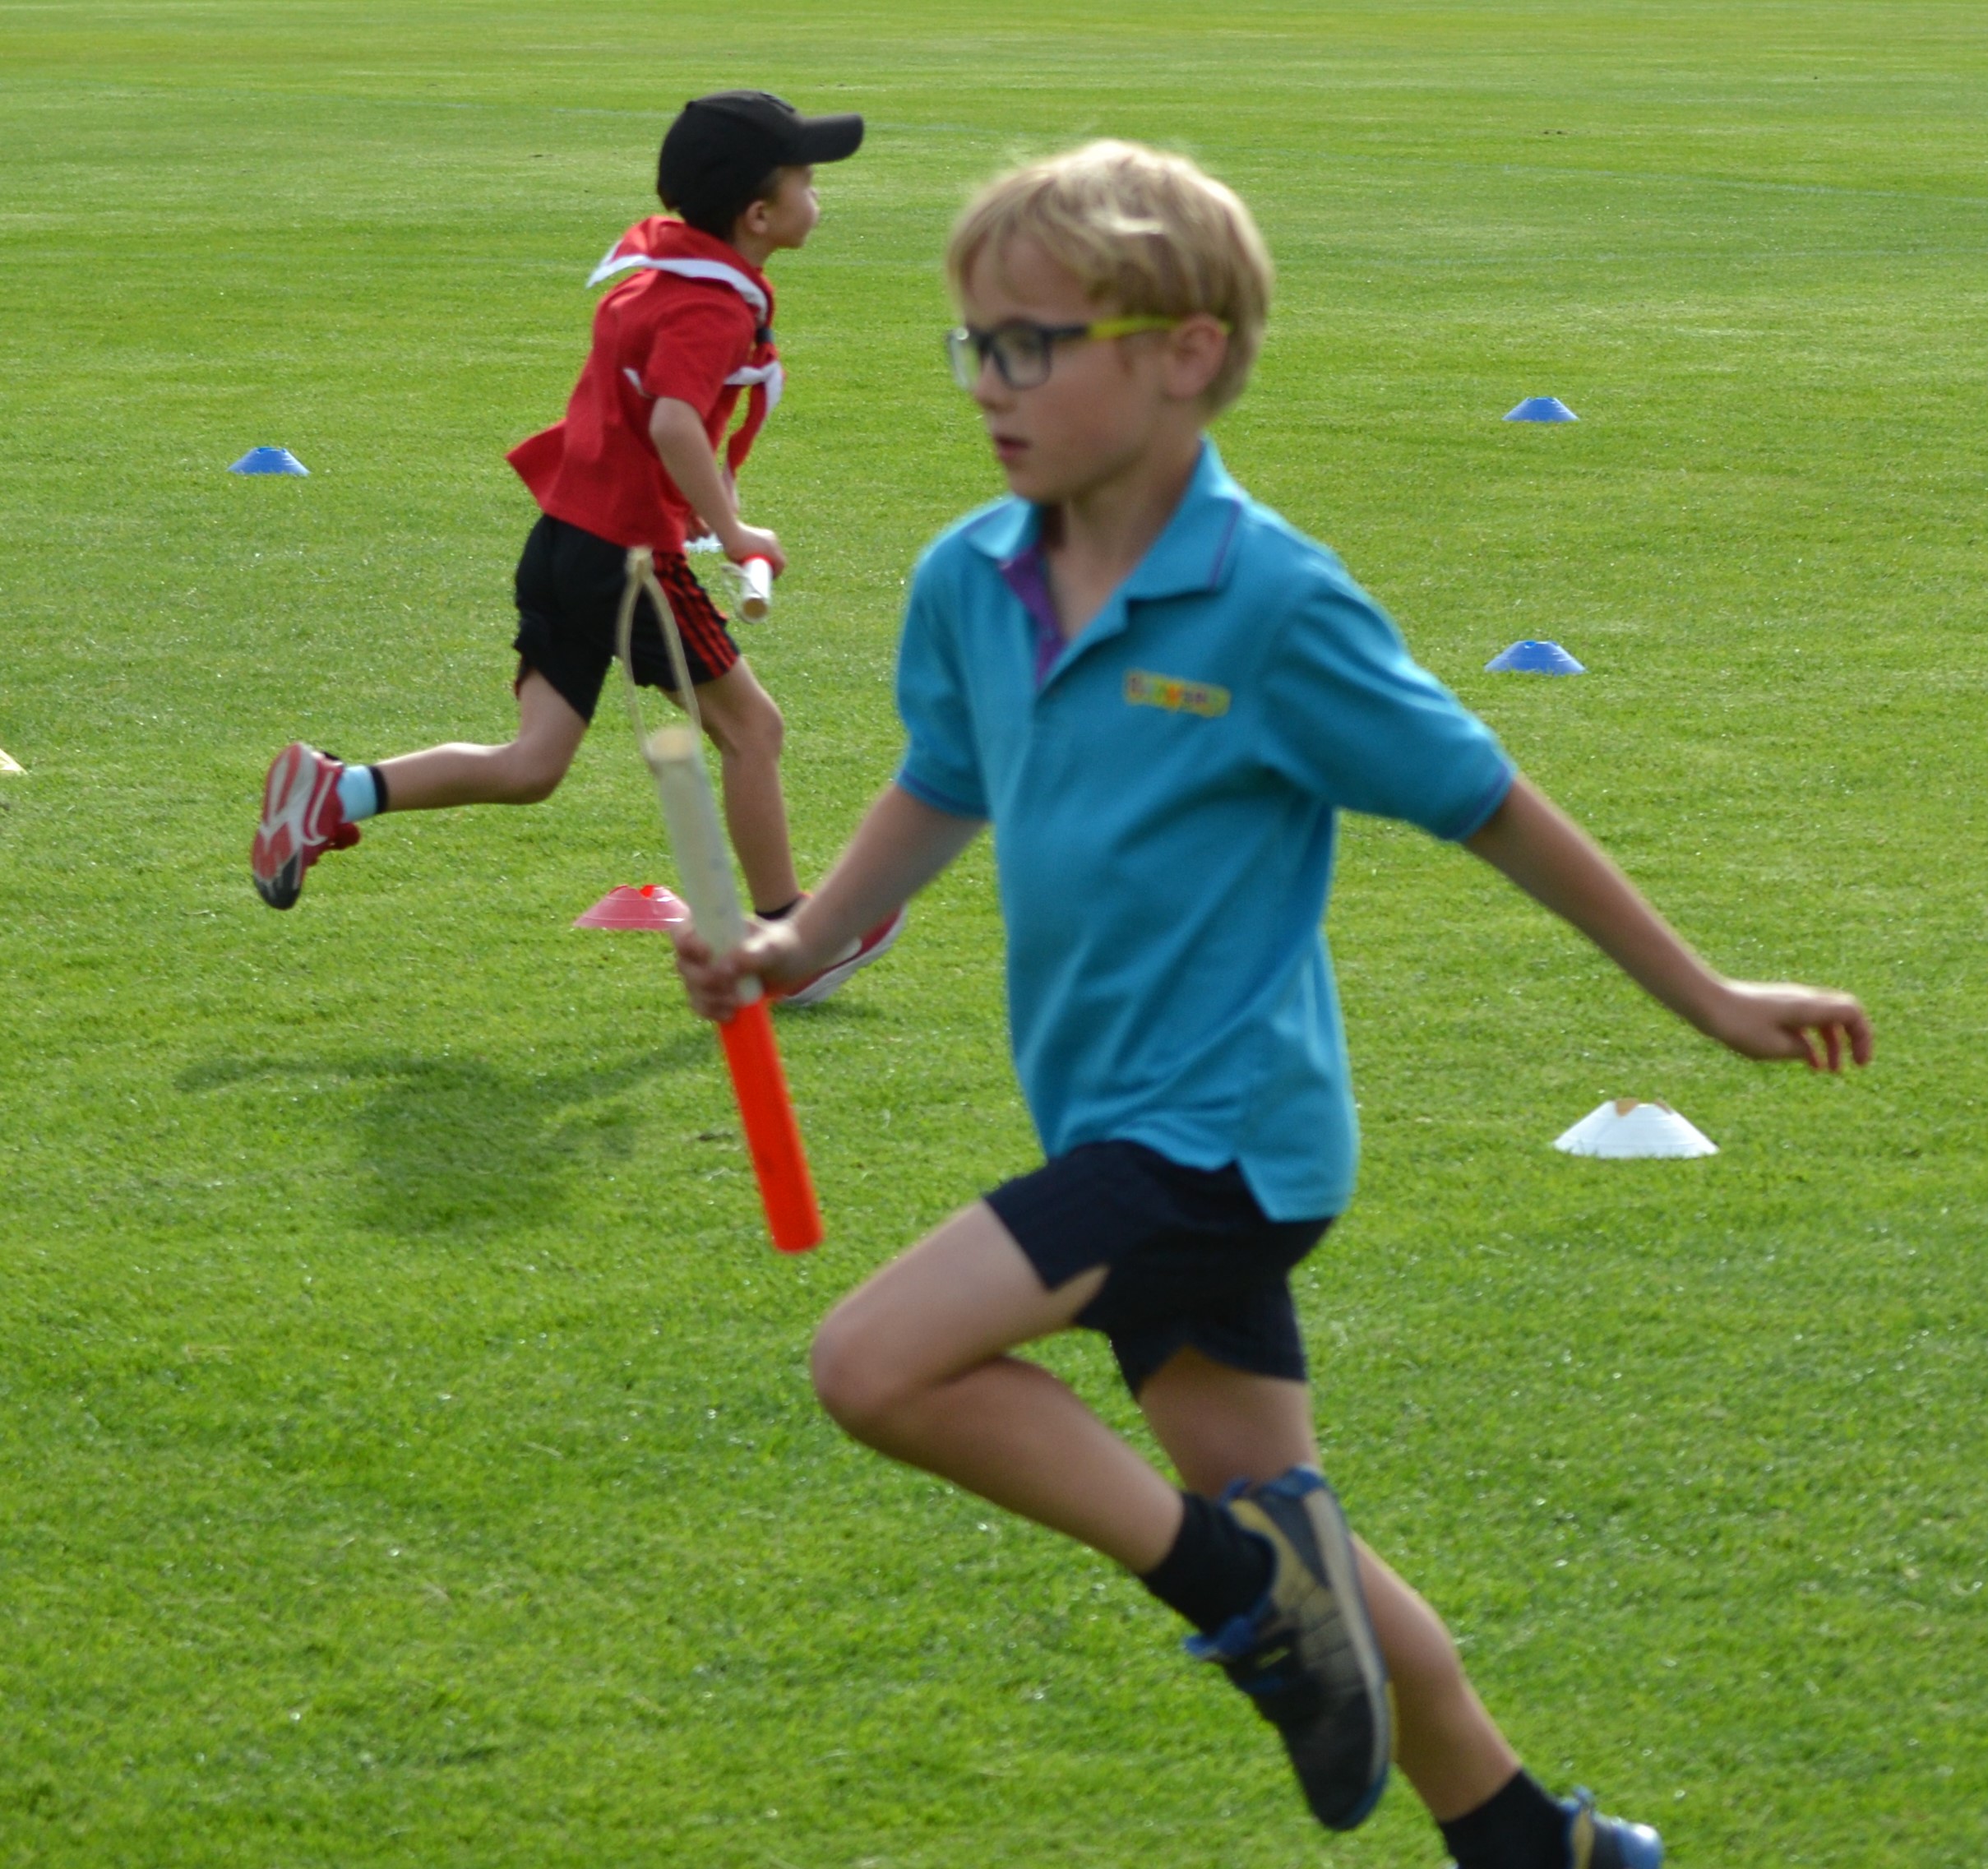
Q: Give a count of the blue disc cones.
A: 3